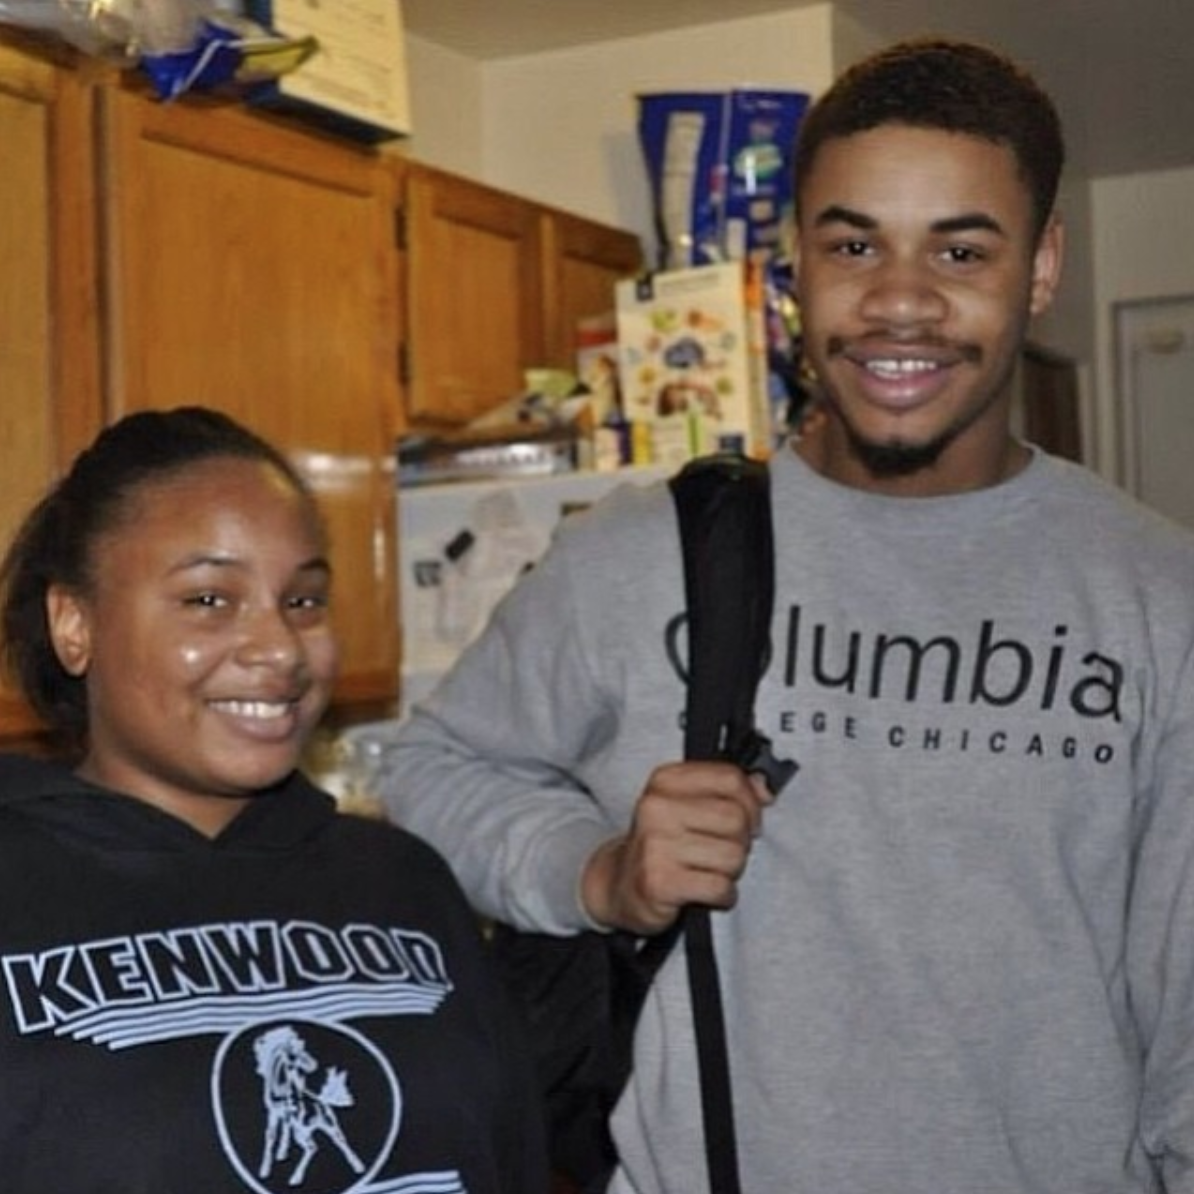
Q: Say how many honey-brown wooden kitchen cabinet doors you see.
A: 4